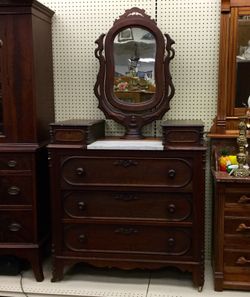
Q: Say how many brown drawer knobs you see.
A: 6